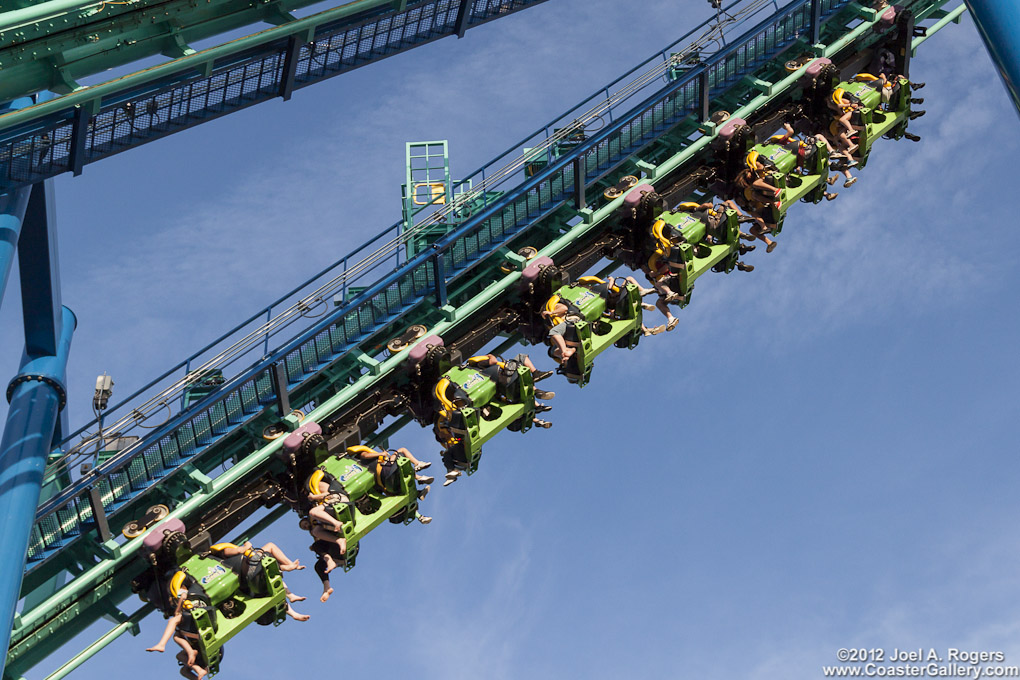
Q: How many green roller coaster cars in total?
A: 7